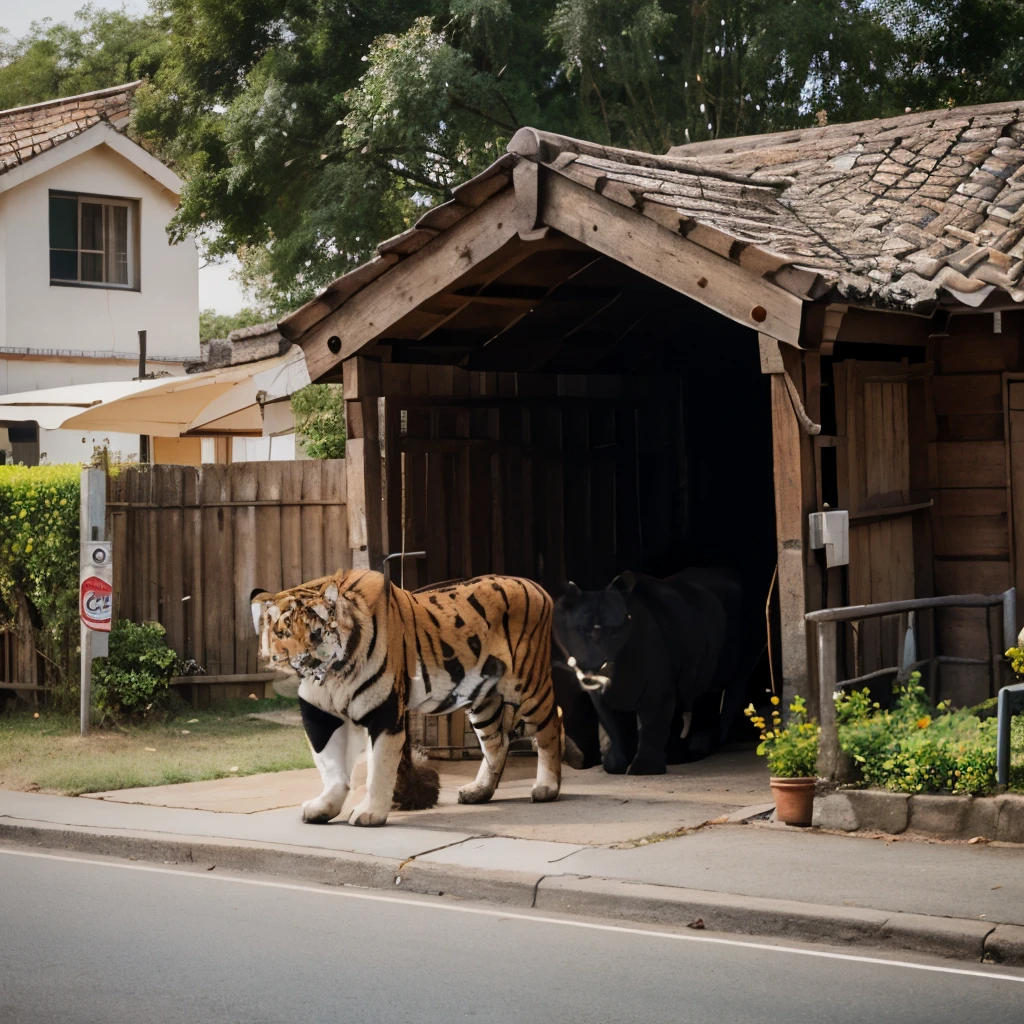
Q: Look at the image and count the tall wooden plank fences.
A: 1